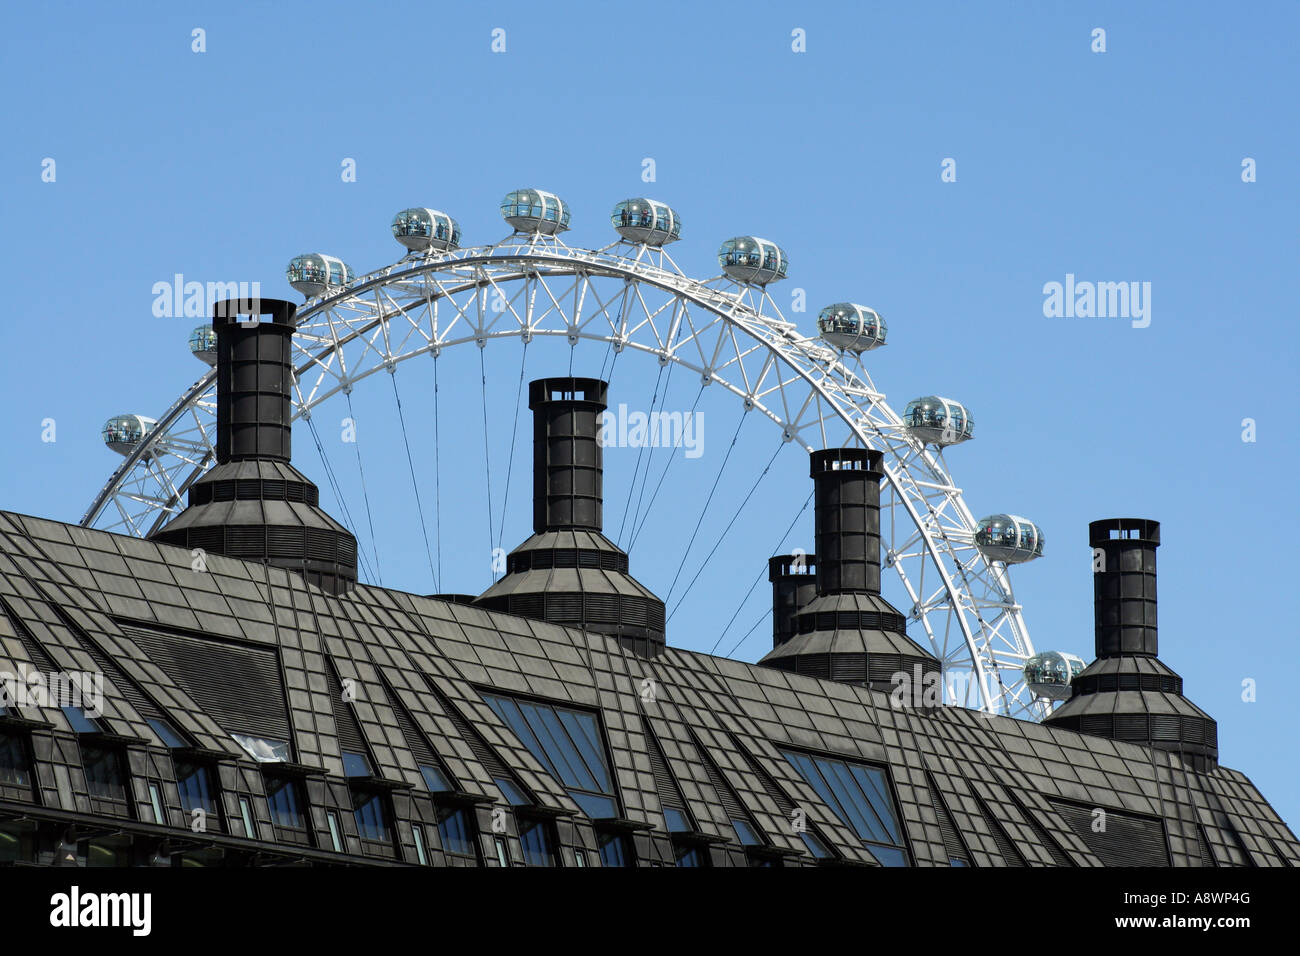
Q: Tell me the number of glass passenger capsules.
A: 11